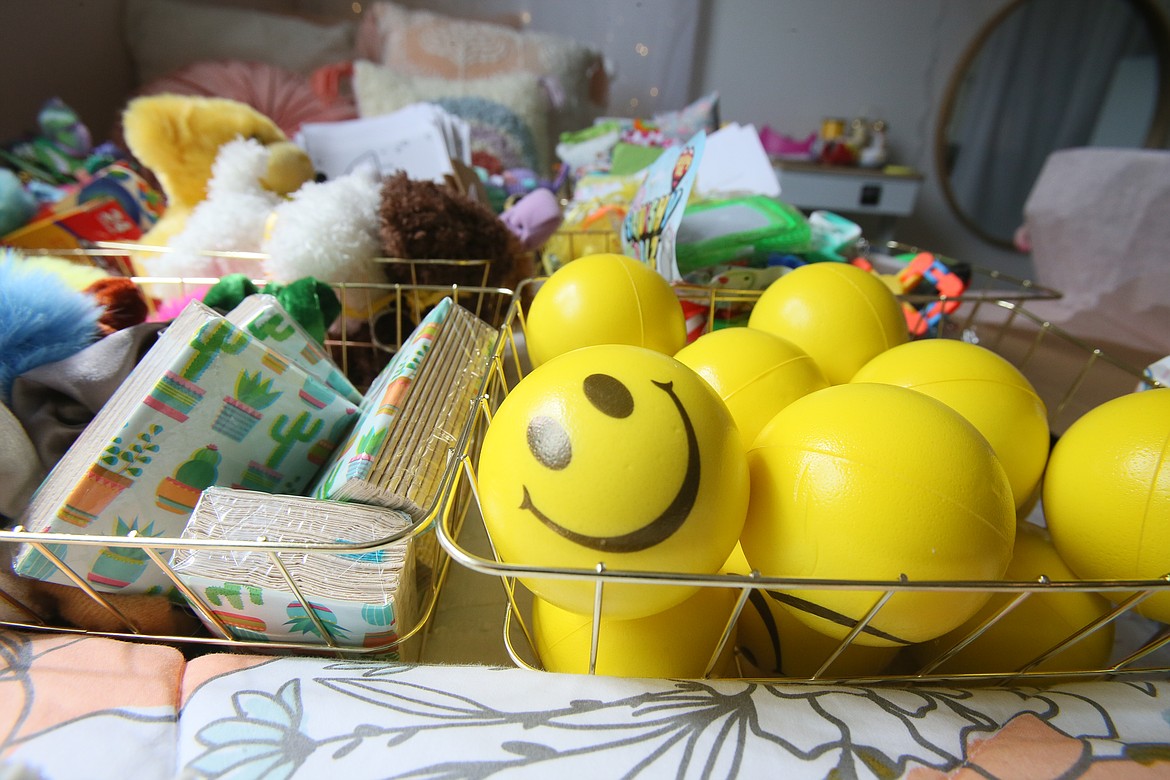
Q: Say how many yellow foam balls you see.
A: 10